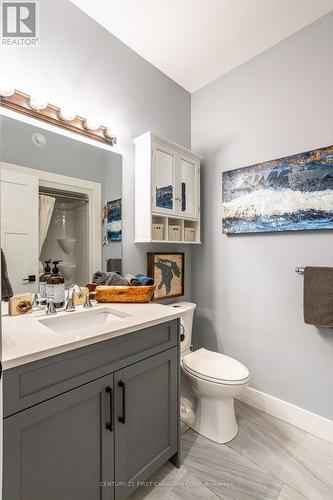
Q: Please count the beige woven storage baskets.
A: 3